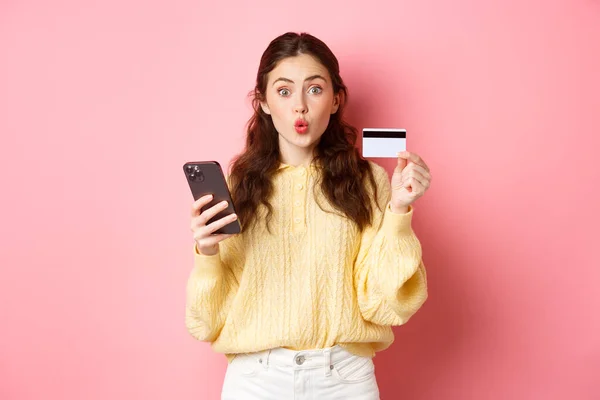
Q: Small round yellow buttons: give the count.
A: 4